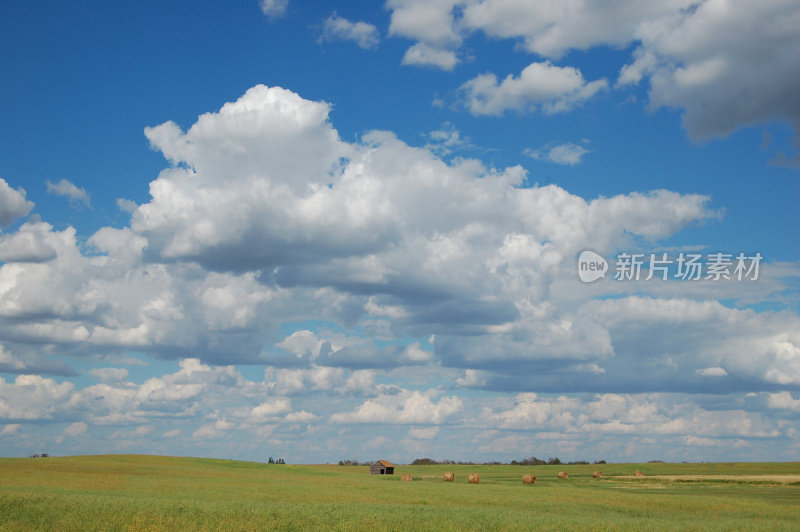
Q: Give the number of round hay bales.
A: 7